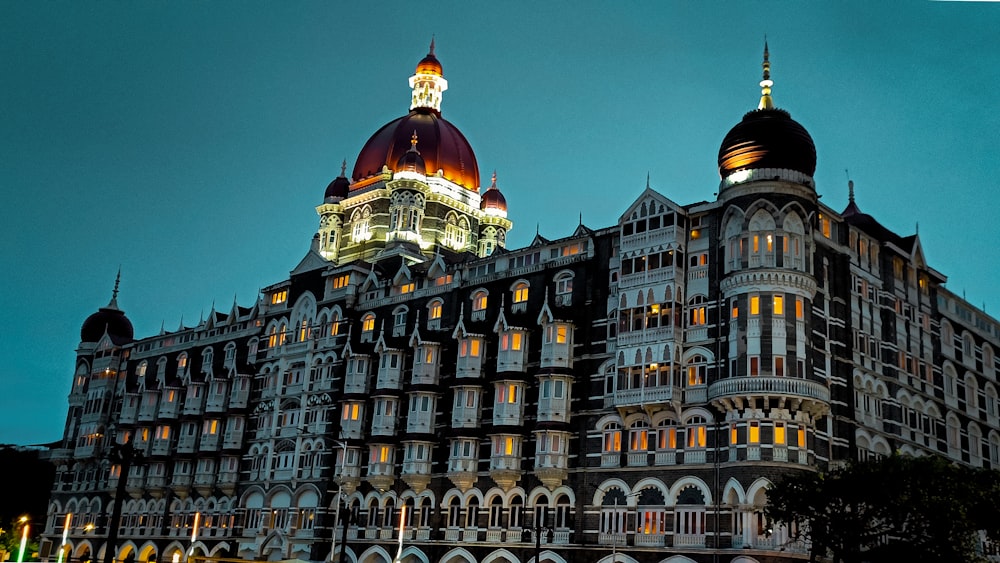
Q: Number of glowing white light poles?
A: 4